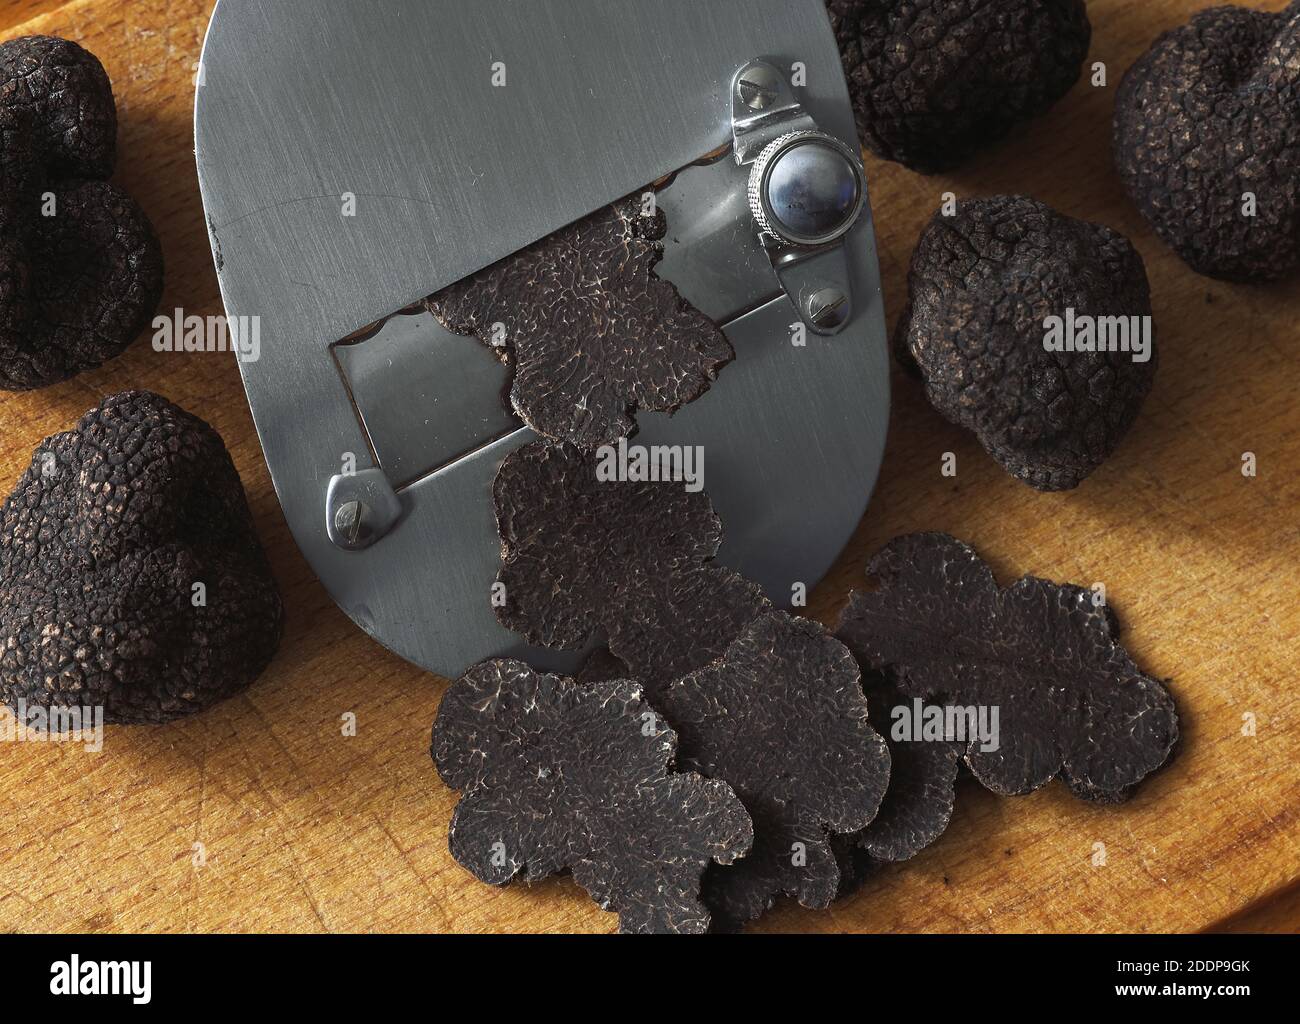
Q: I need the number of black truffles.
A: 5